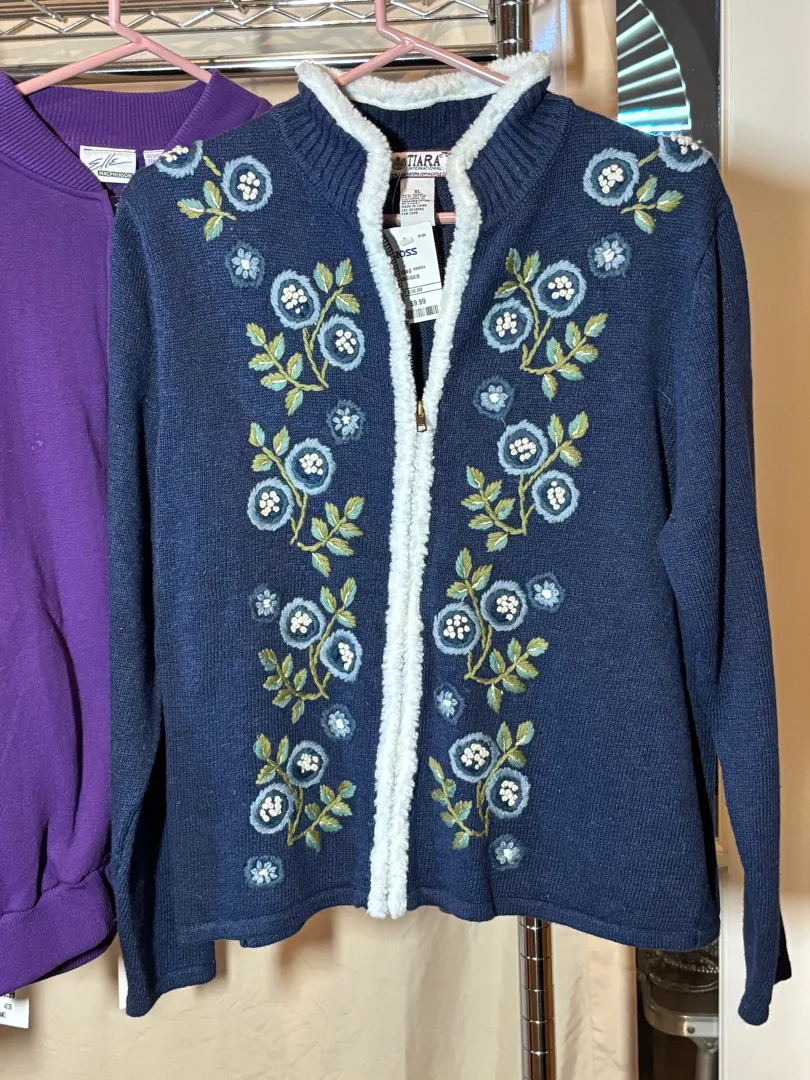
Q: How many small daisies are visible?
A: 10